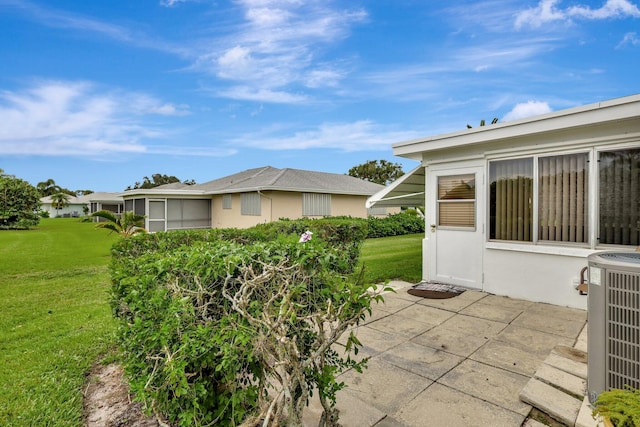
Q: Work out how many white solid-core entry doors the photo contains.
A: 1